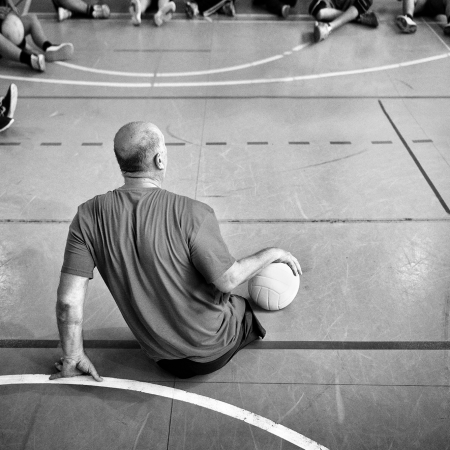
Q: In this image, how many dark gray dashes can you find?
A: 10